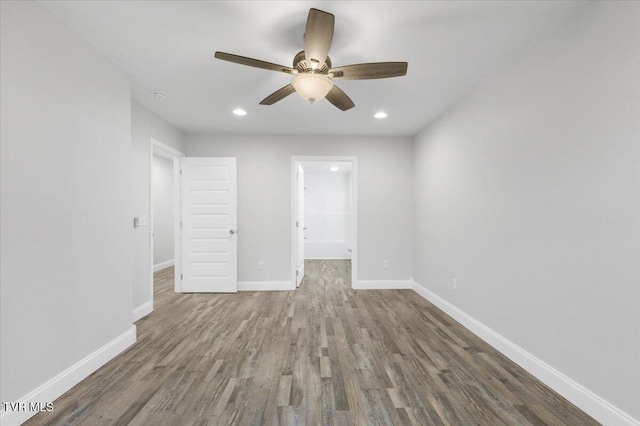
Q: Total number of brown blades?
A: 5